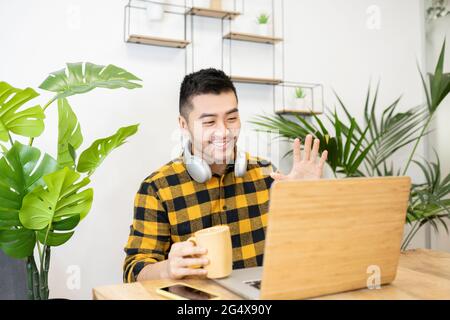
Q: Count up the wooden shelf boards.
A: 5